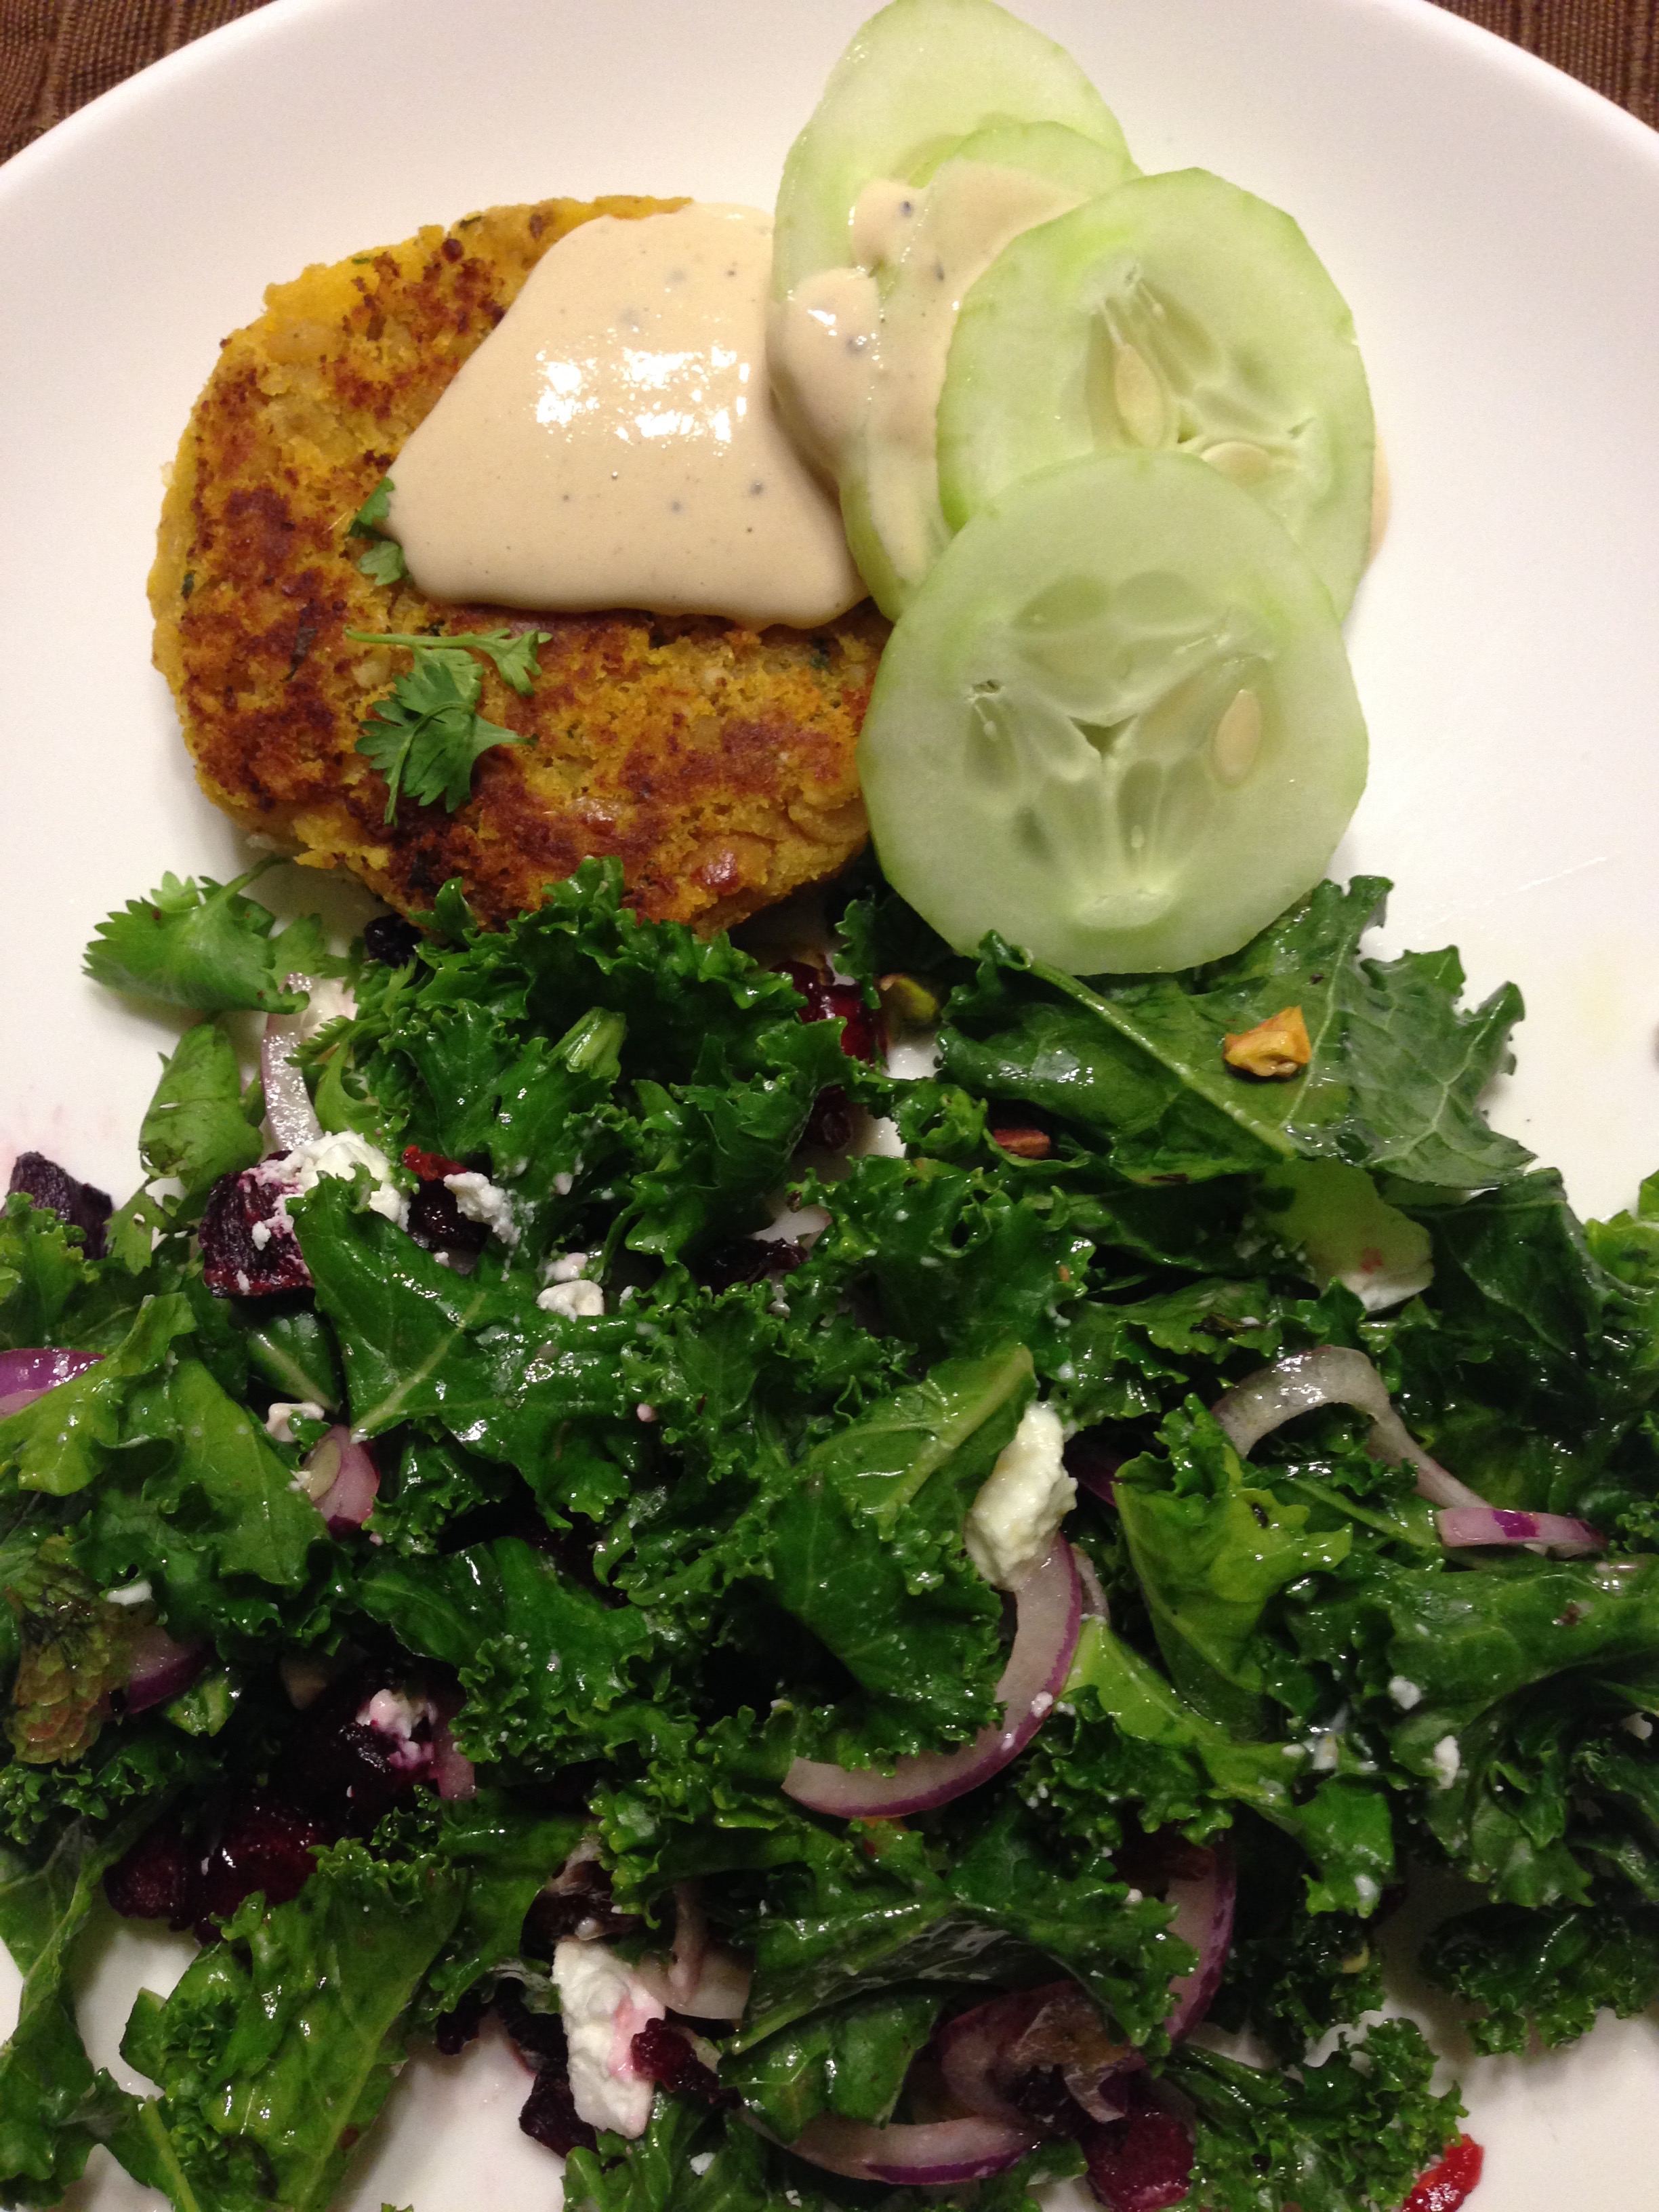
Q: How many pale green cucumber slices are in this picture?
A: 4